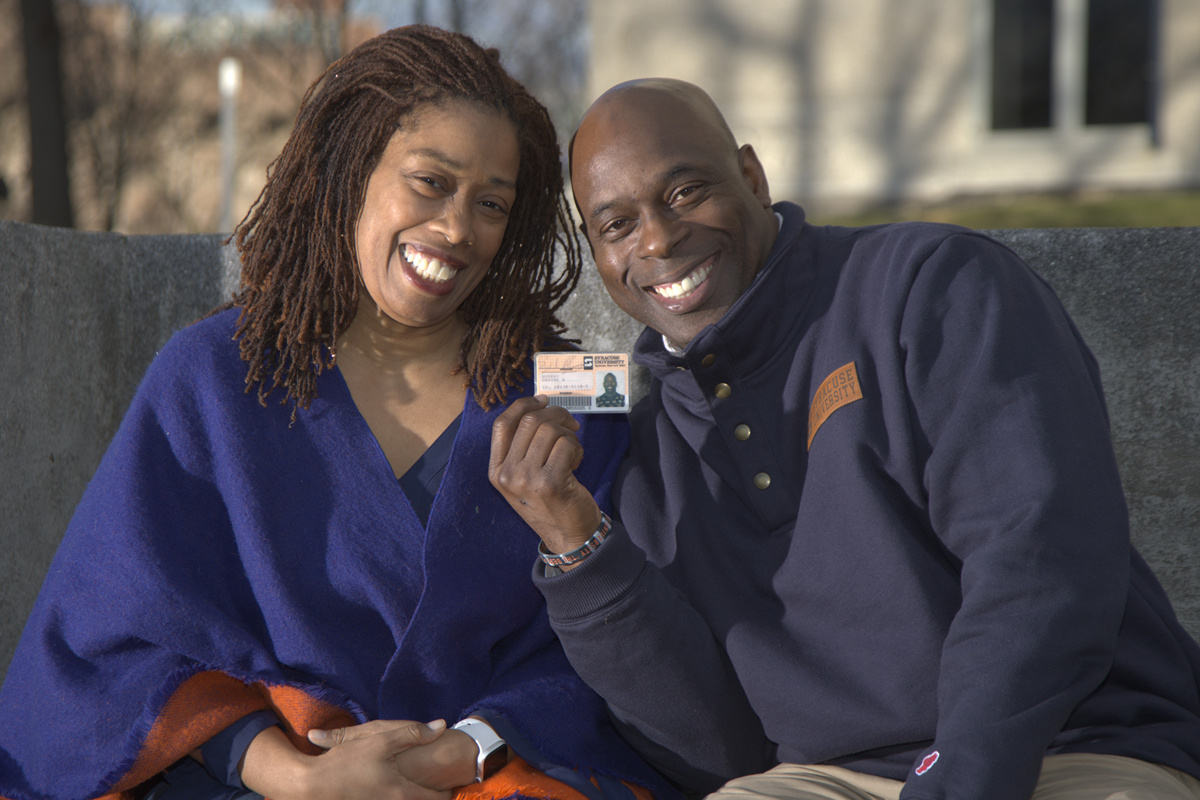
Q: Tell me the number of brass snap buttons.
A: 4